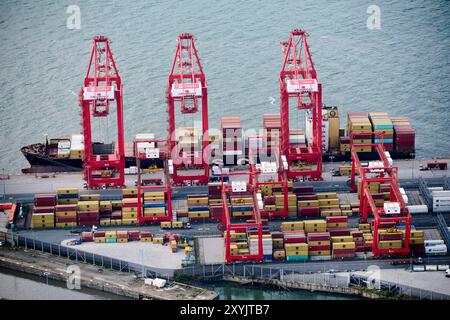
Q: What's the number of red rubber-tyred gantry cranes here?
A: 5